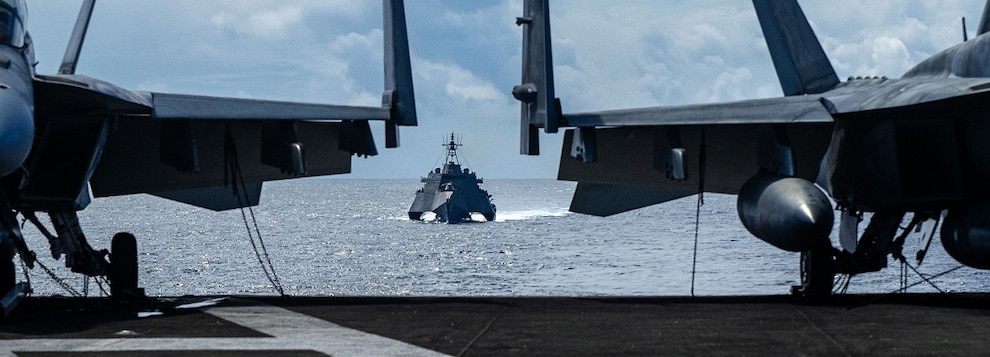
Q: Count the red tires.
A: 0